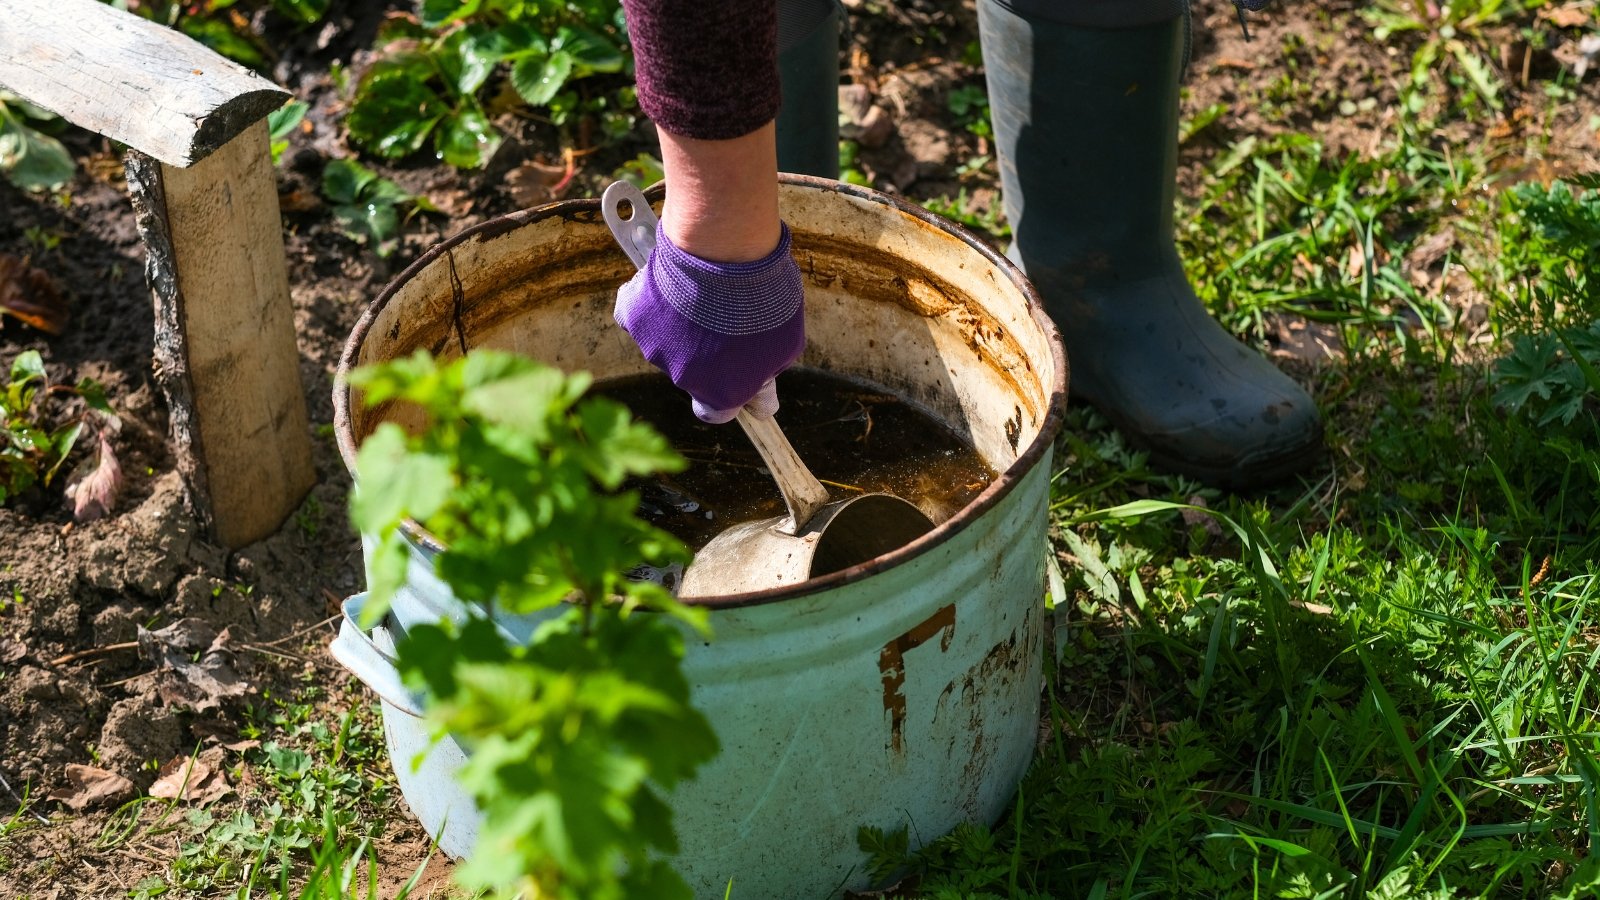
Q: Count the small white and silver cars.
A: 0